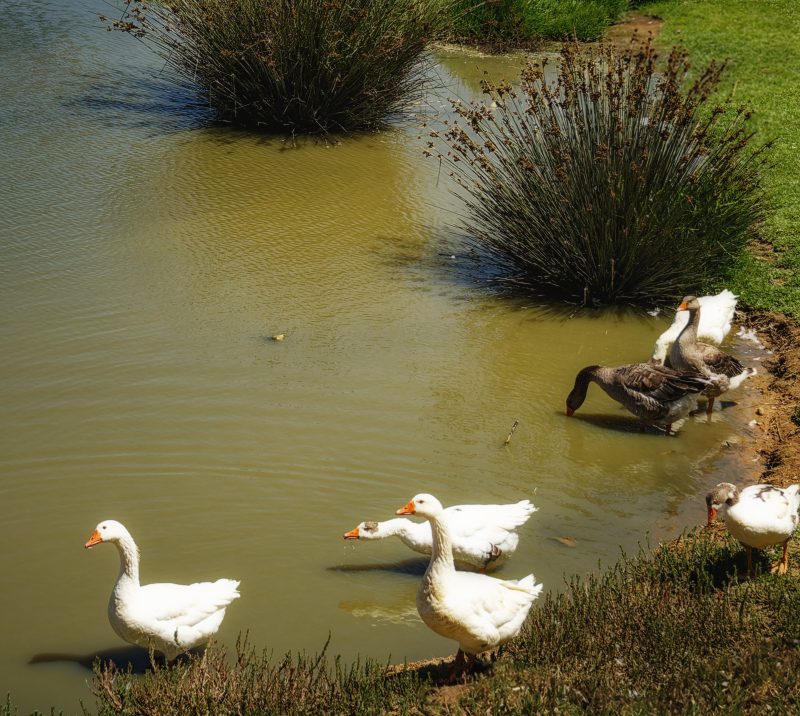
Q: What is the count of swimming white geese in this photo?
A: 2